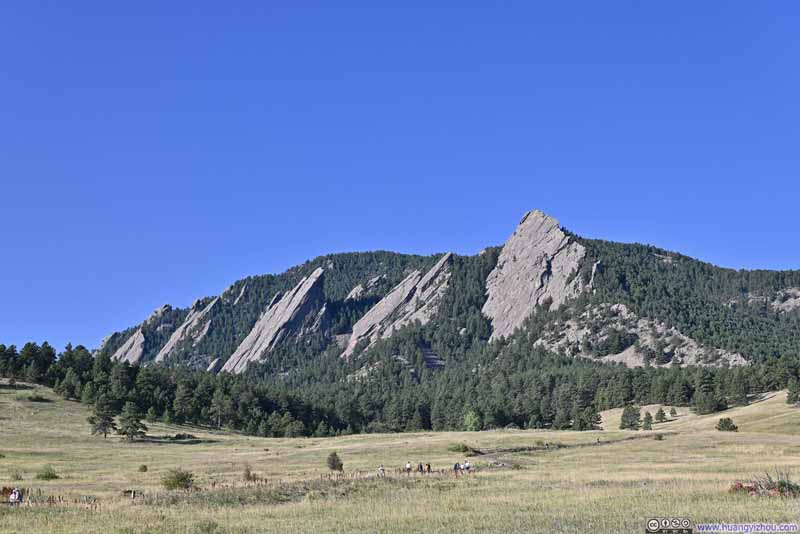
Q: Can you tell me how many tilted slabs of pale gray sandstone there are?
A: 5